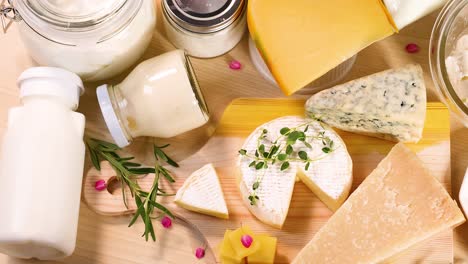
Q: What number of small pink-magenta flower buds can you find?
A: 6